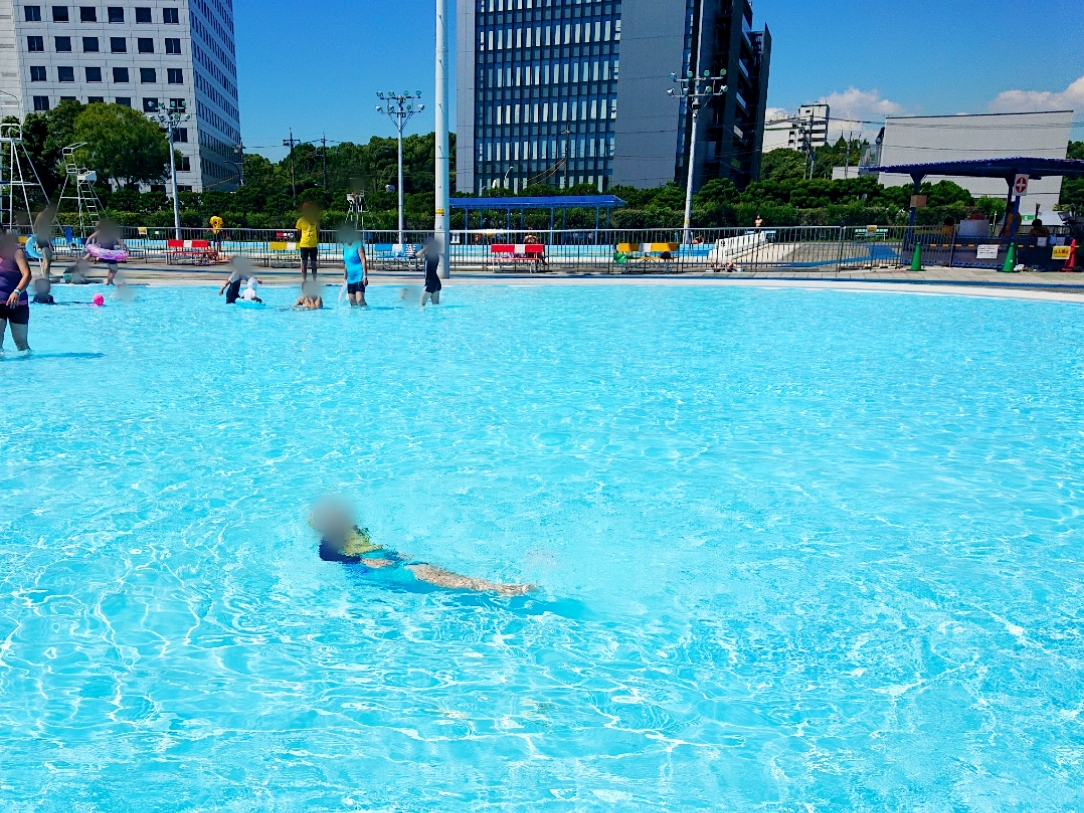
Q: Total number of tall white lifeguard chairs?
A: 3